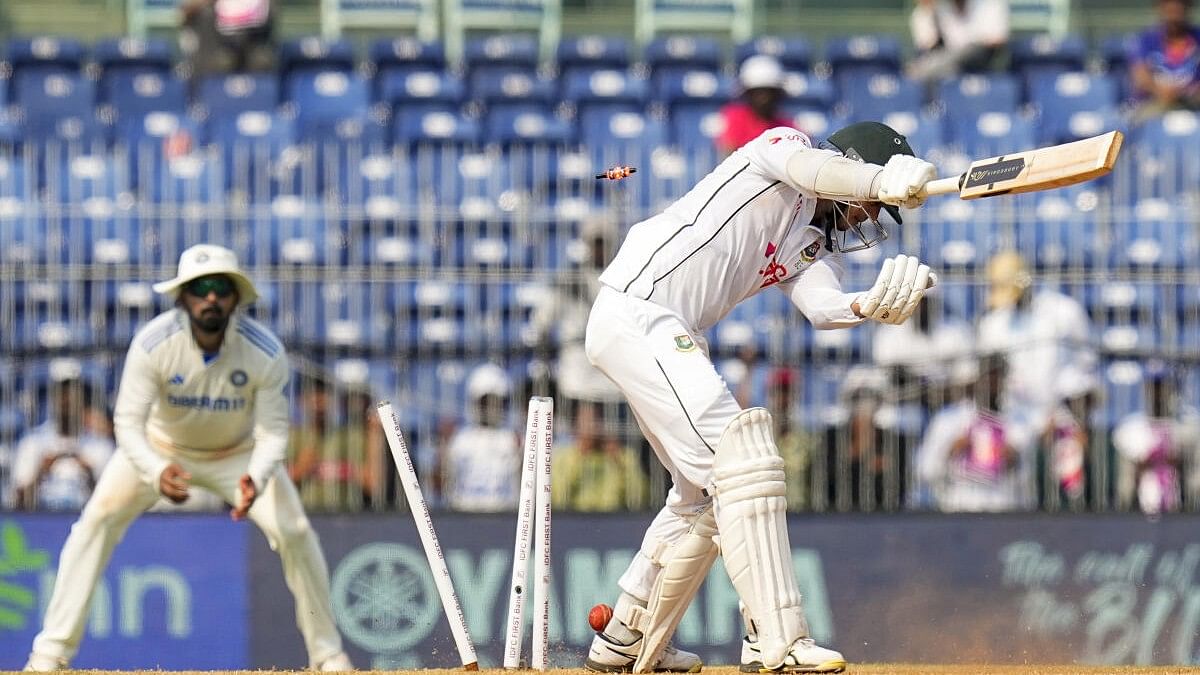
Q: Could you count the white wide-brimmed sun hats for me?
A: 1